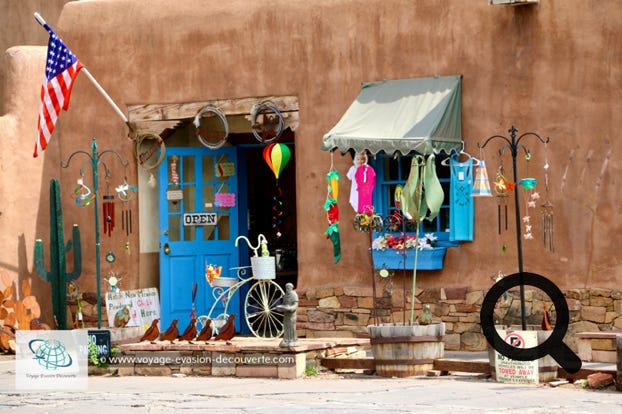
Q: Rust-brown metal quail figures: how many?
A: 5